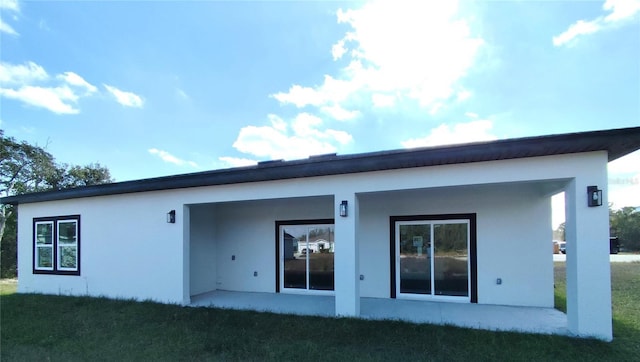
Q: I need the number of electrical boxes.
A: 4